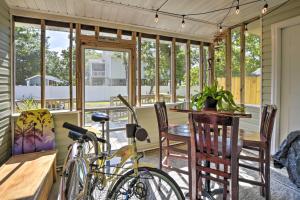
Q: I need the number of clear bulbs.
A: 6